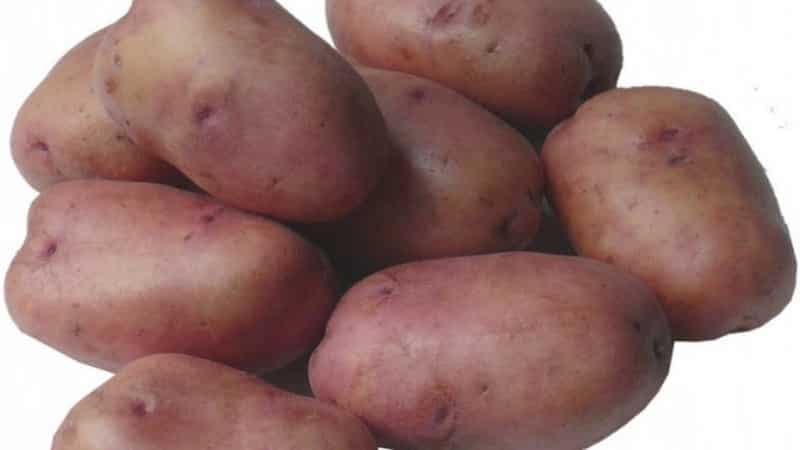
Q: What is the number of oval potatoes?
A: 8